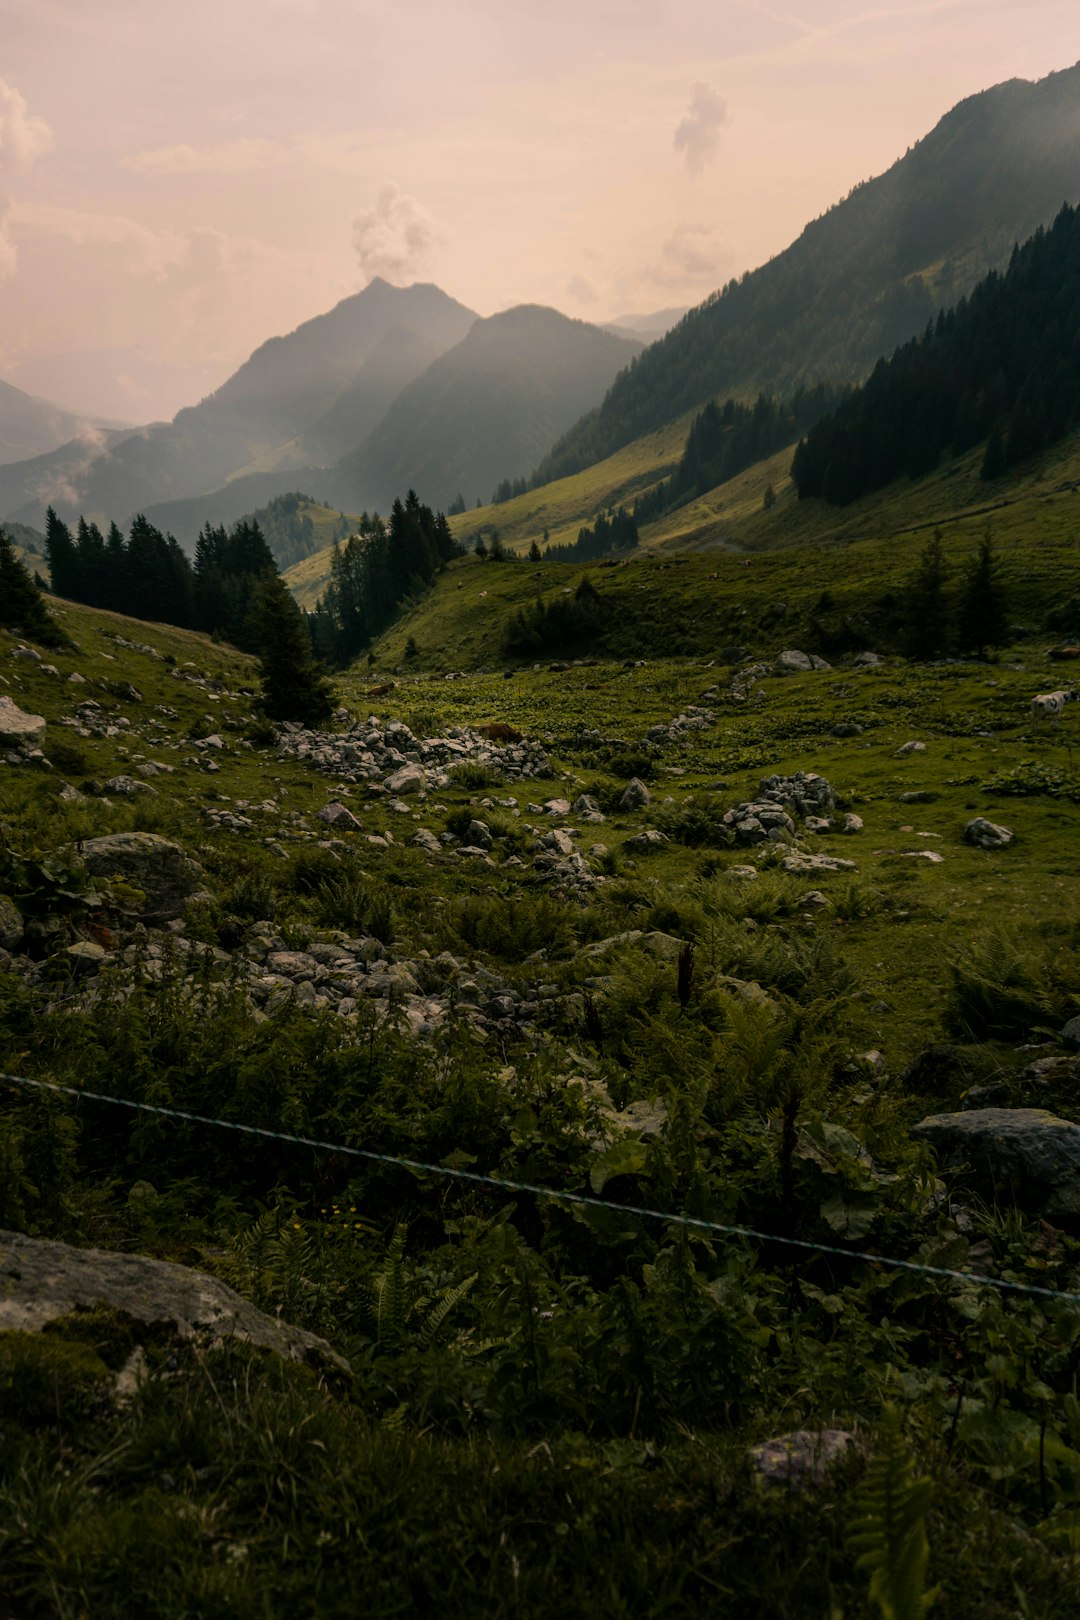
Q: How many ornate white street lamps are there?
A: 0